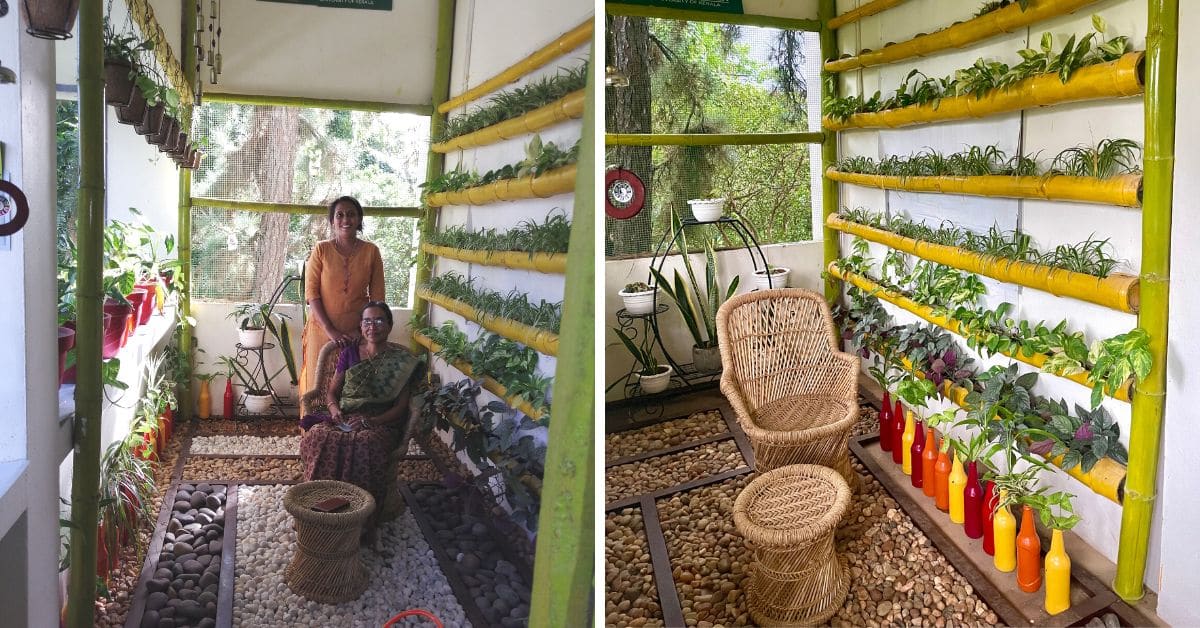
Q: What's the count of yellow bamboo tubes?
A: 14